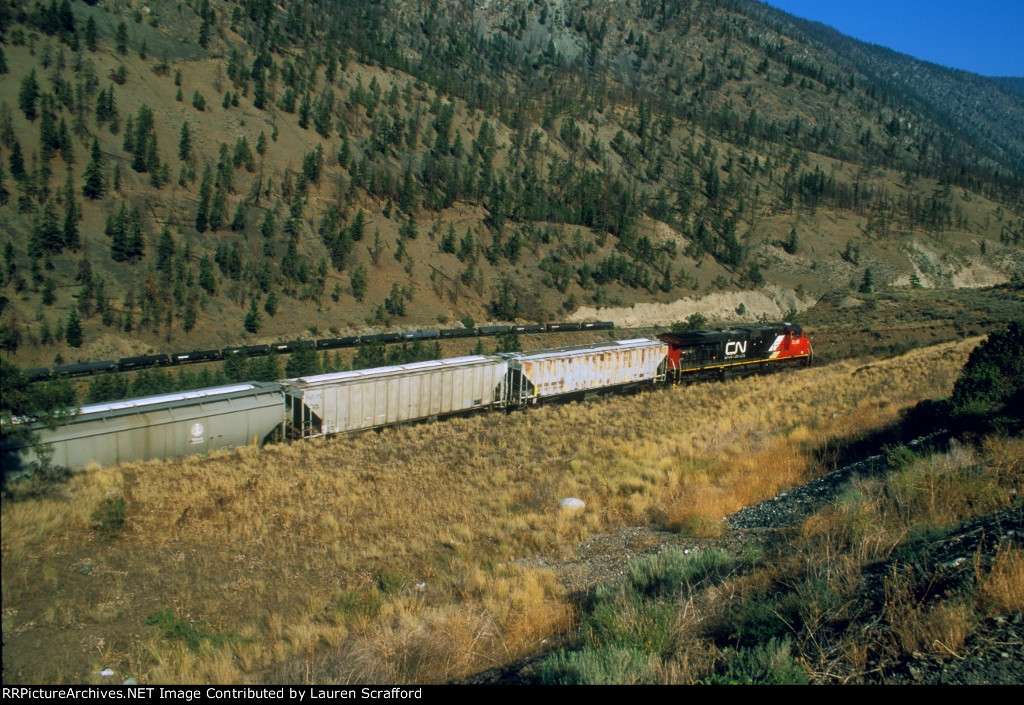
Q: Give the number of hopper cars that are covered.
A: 3